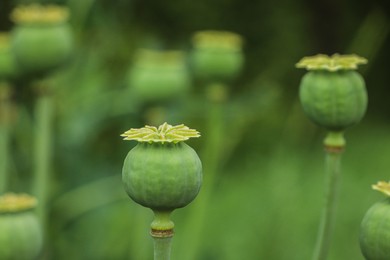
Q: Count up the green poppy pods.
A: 8